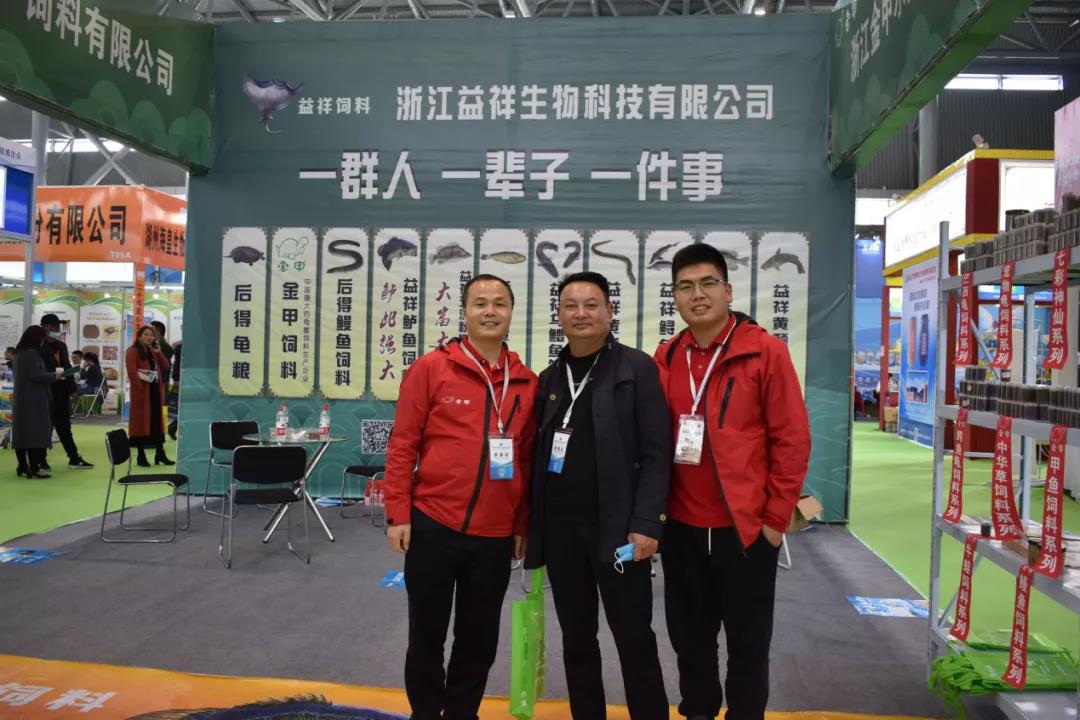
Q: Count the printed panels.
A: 11